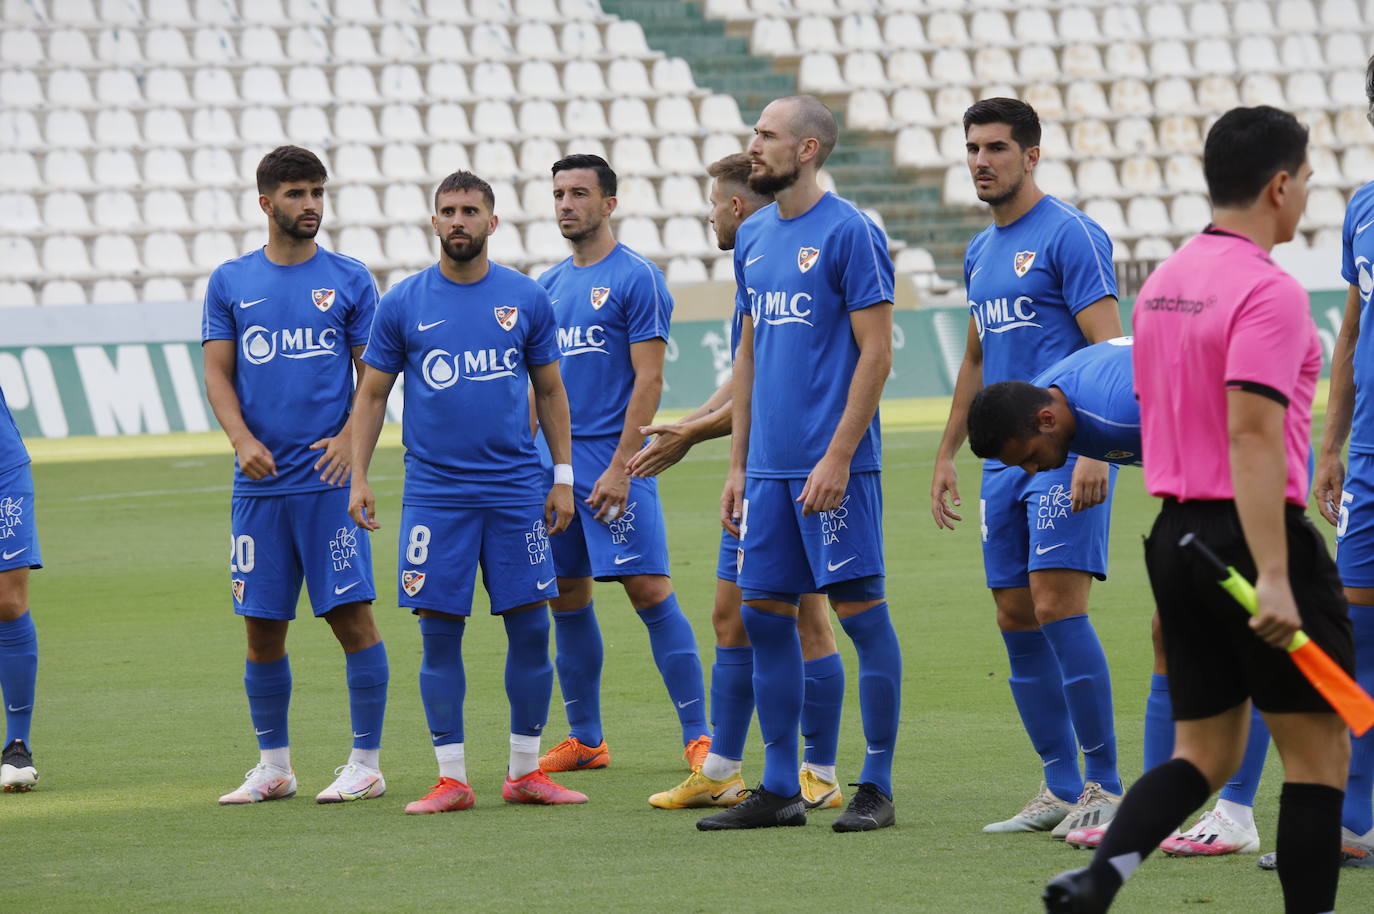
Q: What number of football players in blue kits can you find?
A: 9